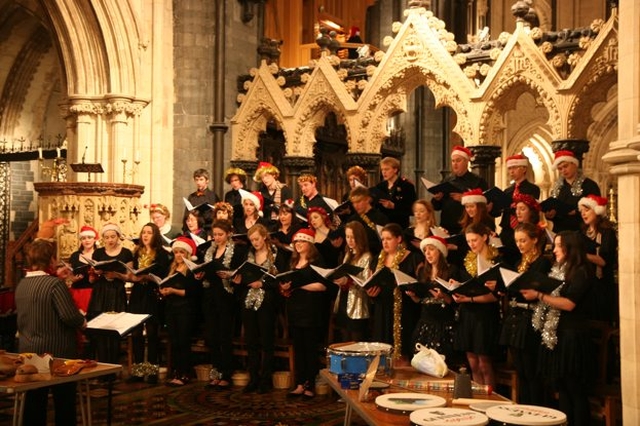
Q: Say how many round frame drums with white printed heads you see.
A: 3